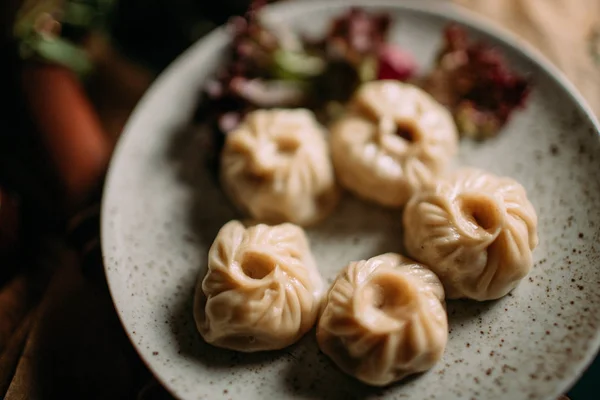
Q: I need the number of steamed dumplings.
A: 5